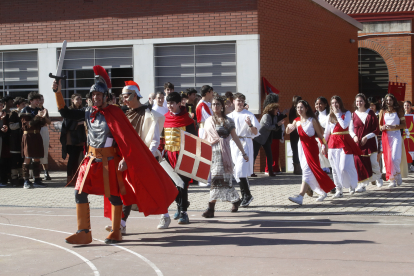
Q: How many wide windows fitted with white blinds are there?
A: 3